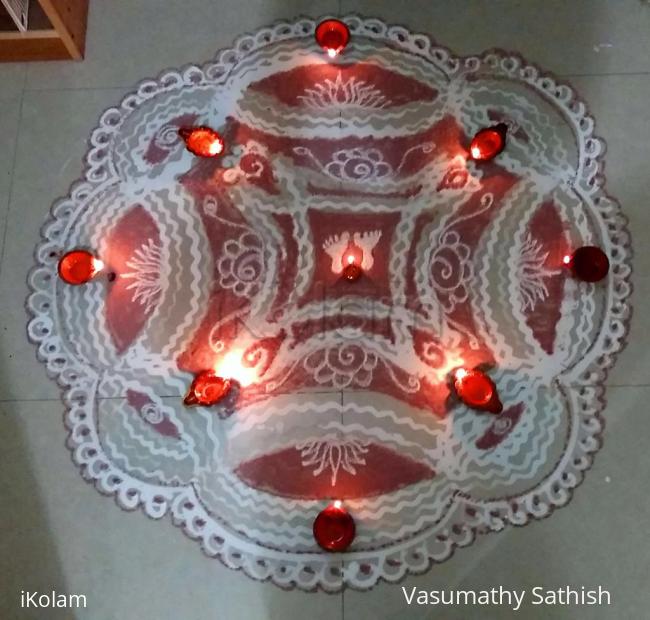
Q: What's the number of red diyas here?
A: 9